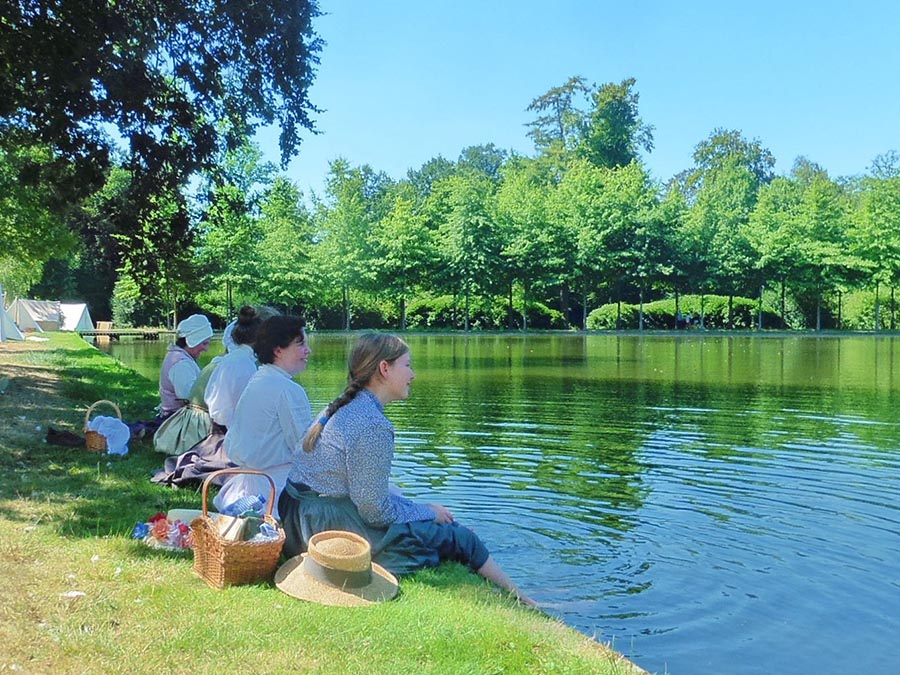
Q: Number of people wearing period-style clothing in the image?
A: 5